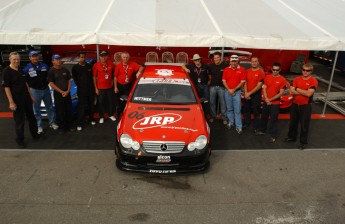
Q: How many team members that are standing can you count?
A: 12